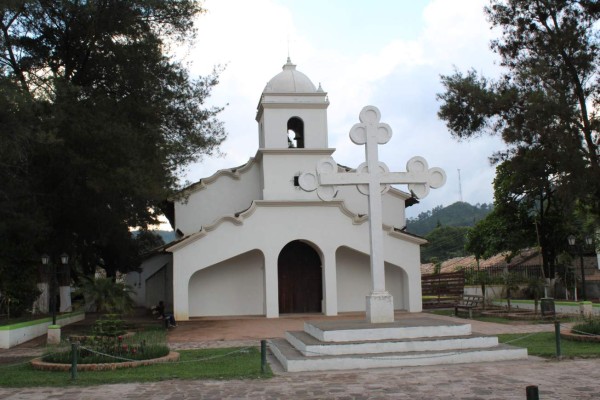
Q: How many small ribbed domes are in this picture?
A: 1